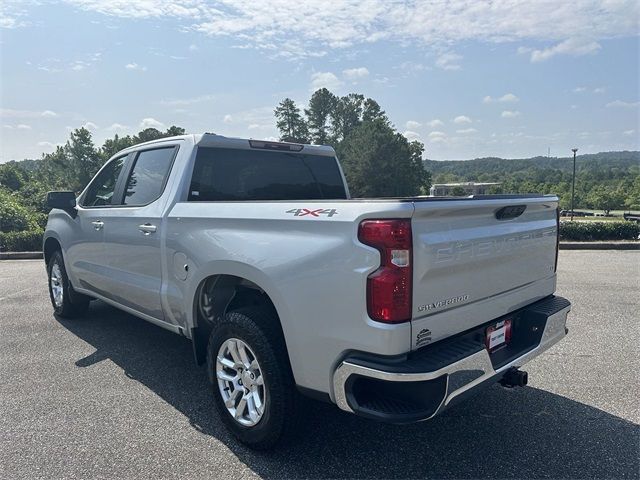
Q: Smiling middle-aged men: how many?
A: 0